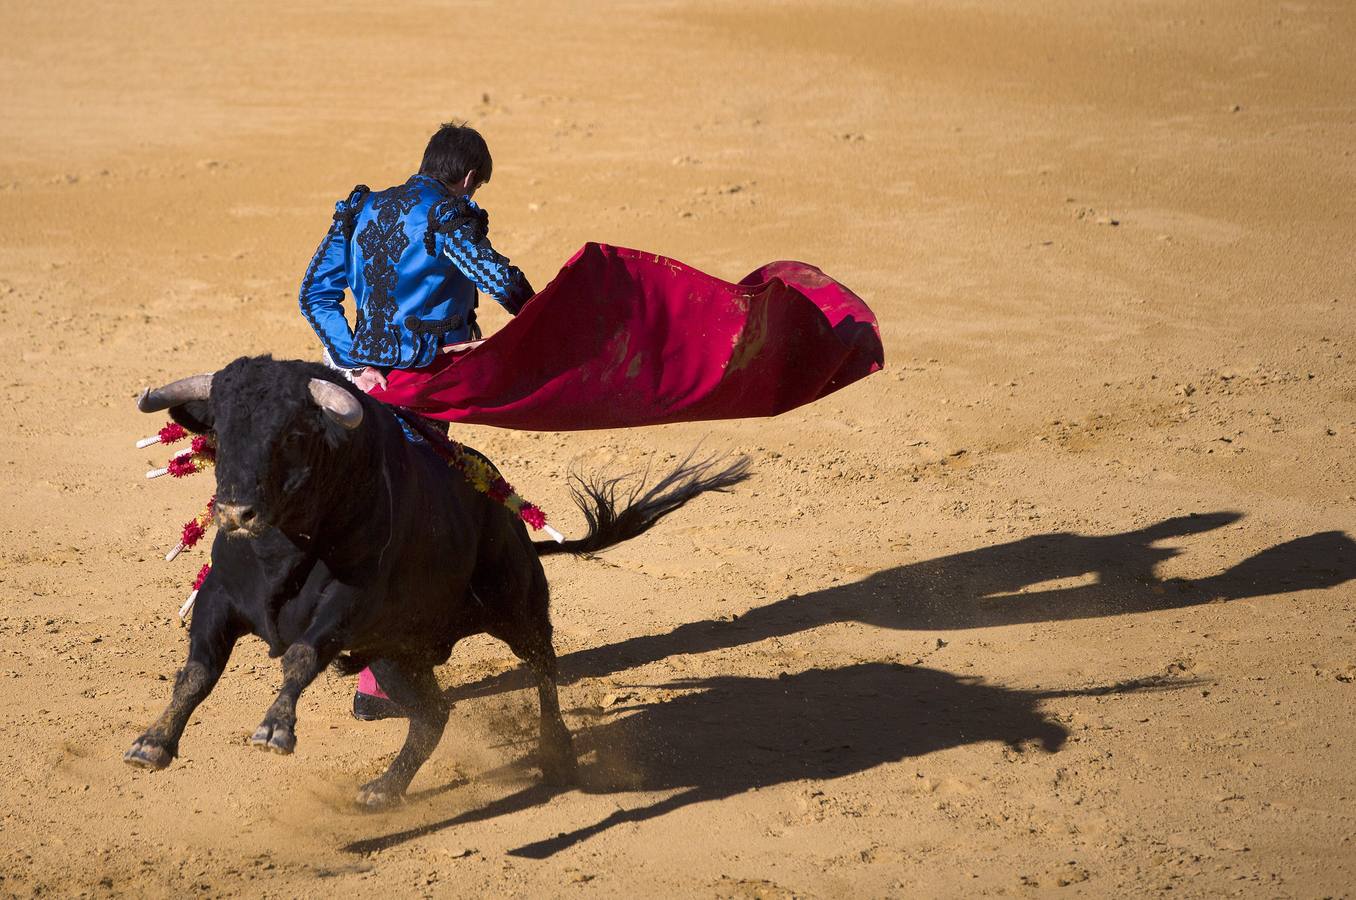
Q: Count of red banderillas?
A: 6